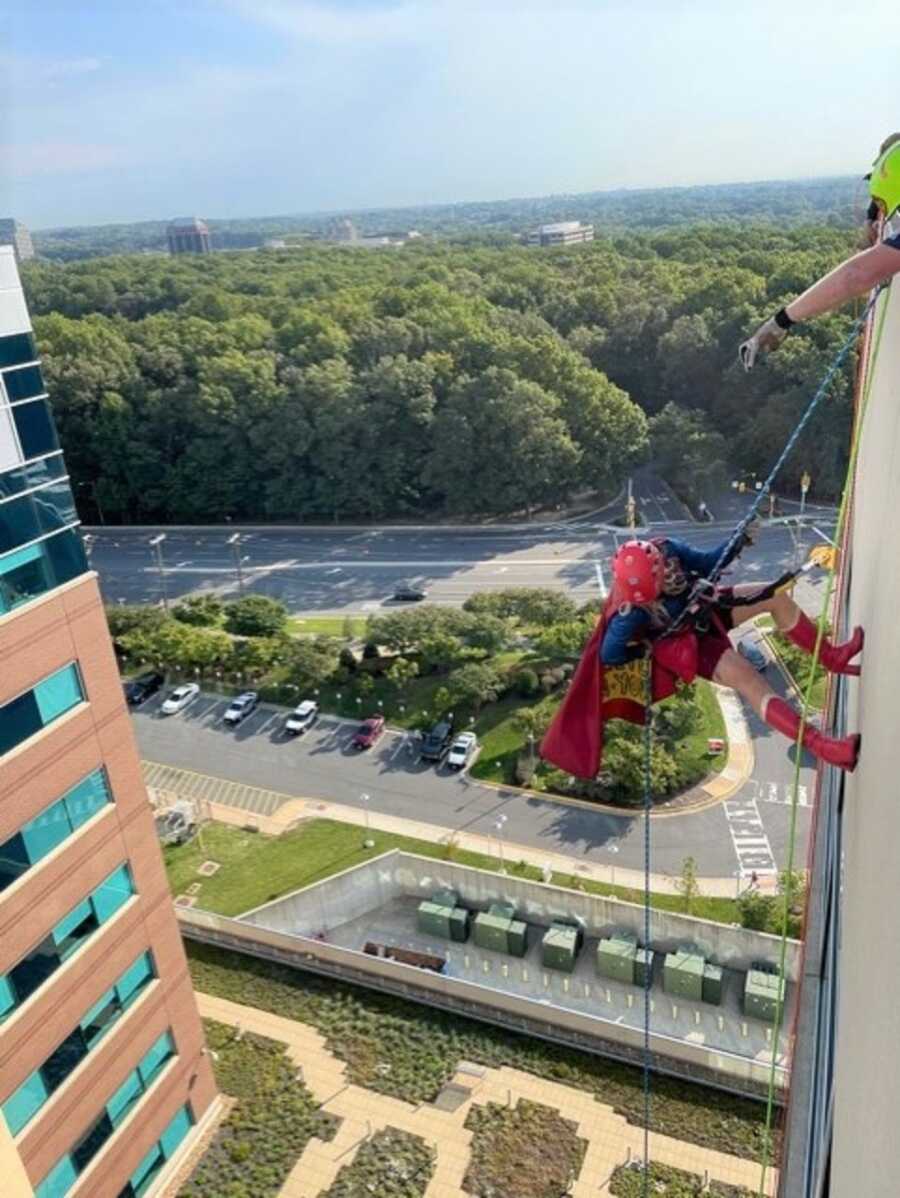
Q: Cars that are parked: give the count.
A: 7